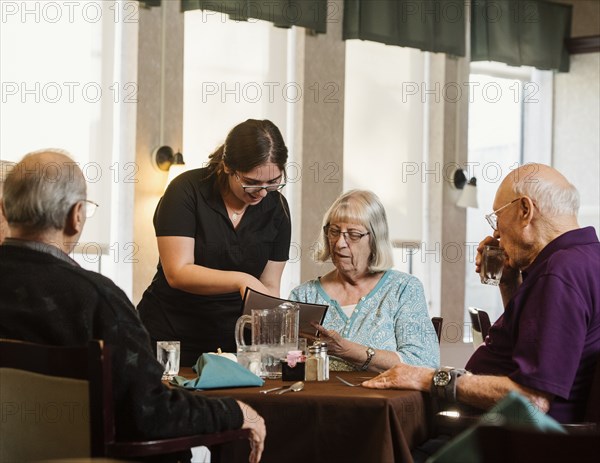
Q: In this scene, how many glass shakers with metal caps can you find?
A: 2